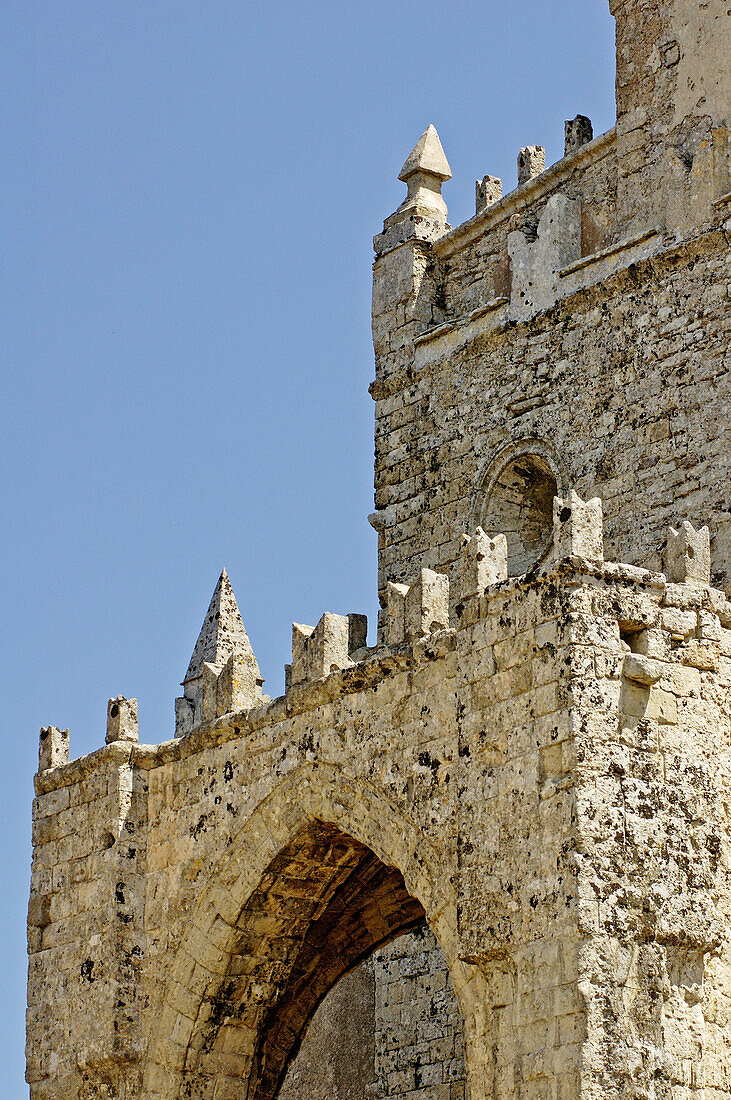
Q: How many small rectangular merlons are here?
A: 11